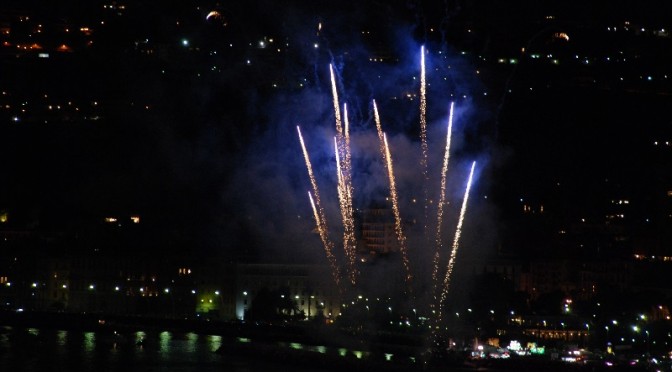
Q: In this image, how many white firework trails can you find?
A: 10